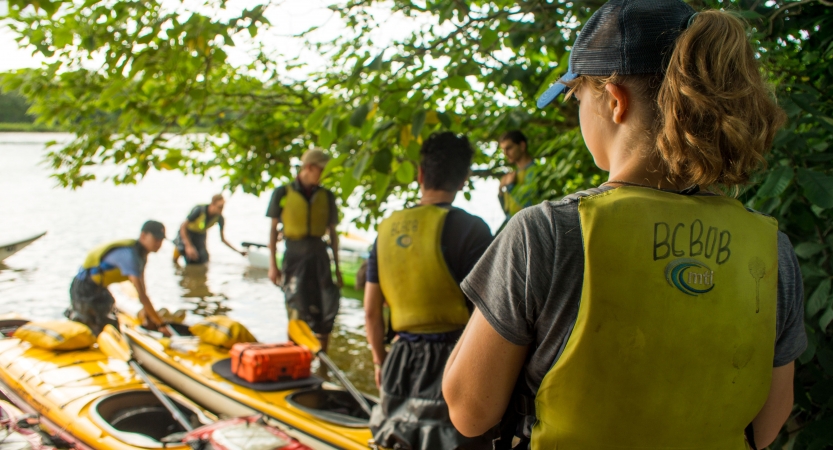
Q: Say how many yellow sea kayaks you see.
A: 2